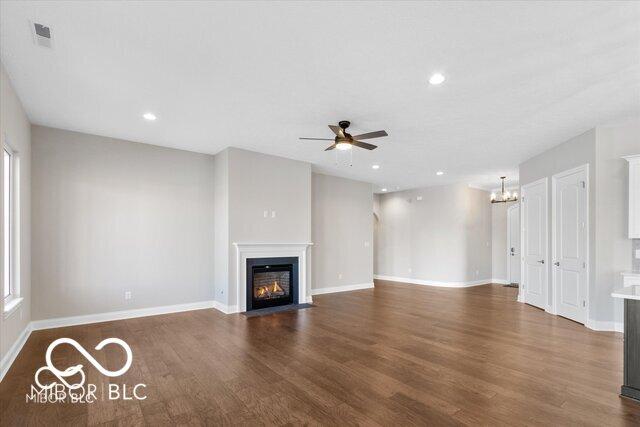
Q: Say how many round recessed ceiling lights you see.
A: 5